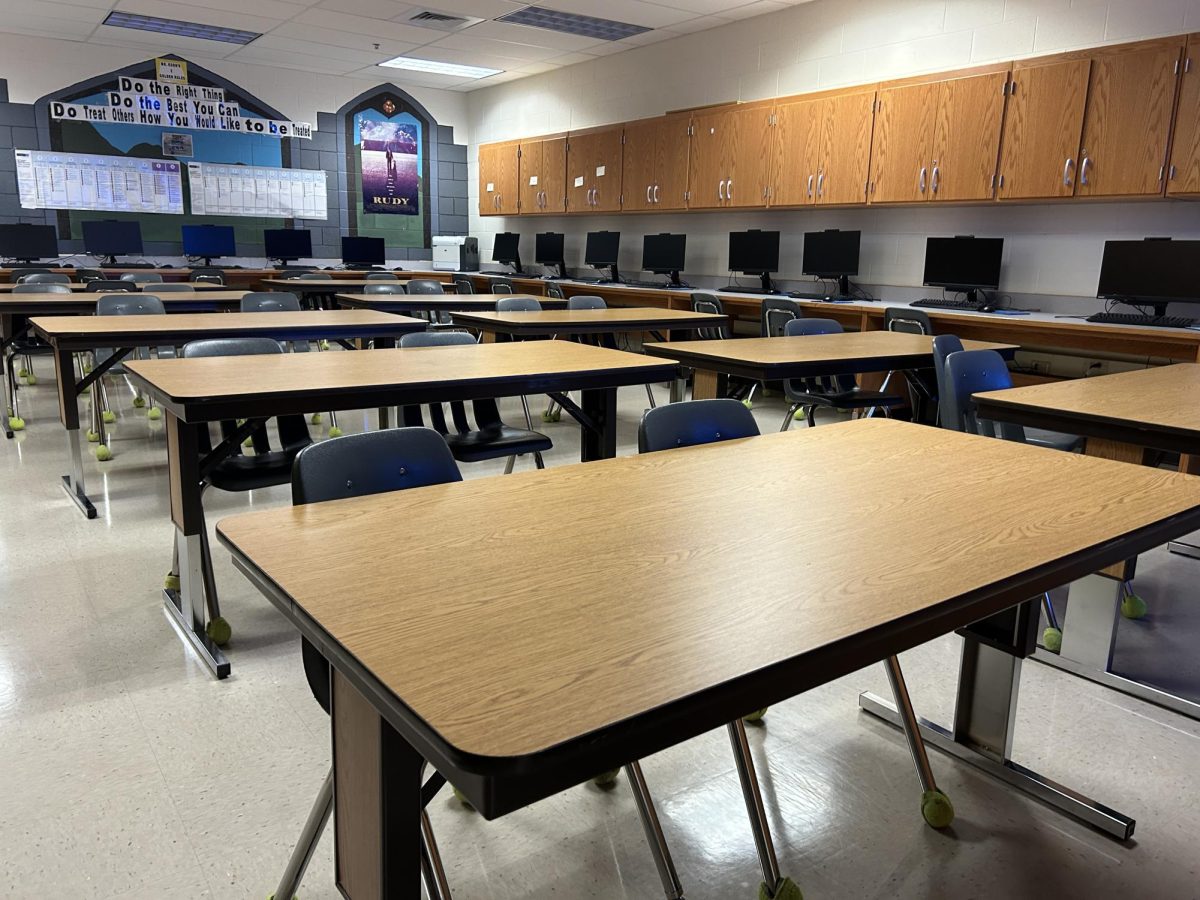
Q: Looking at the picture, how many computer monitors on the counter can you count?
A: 13